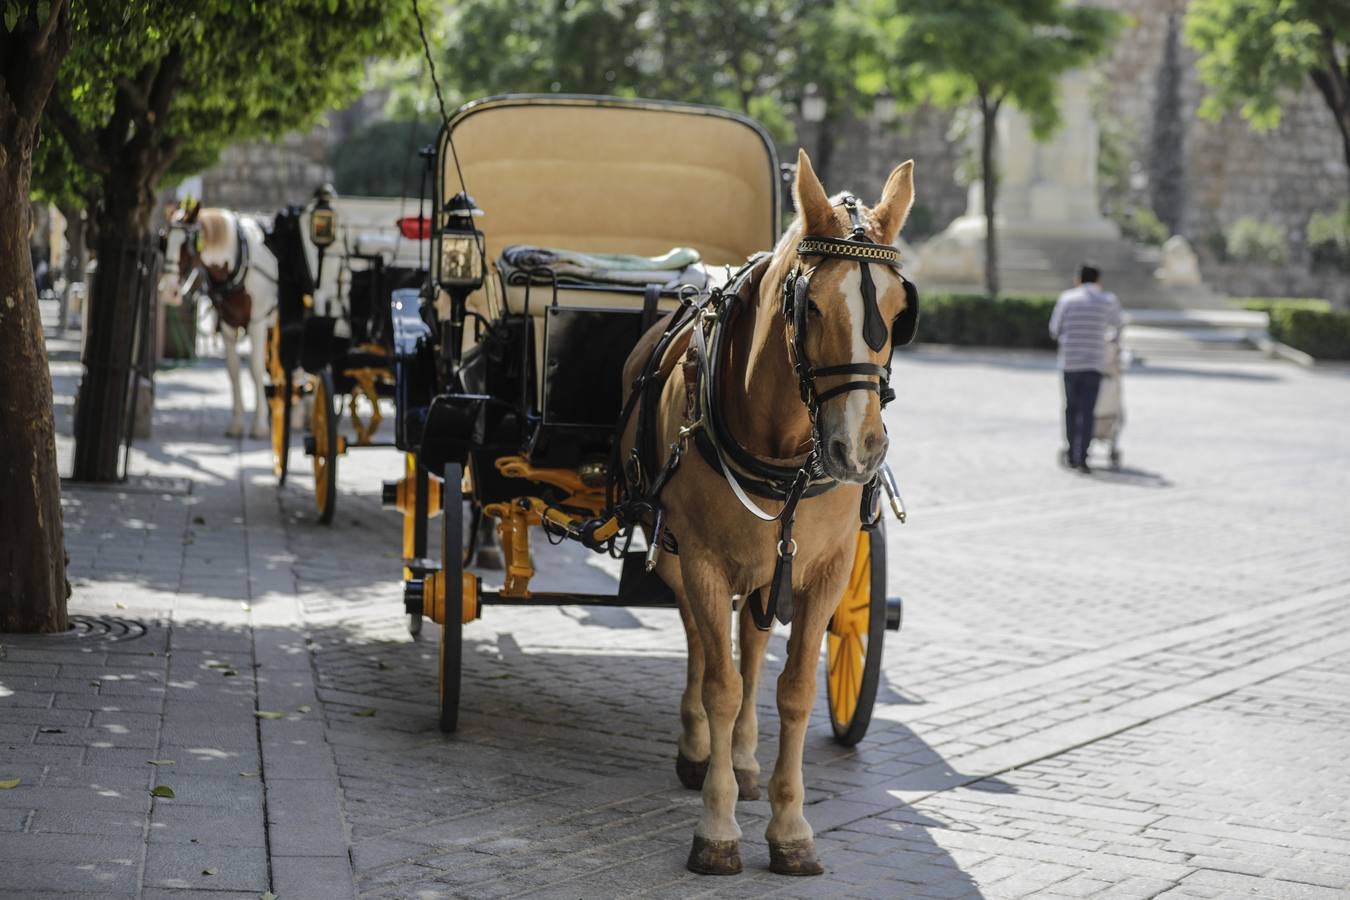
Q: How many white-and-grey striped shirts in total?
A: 1